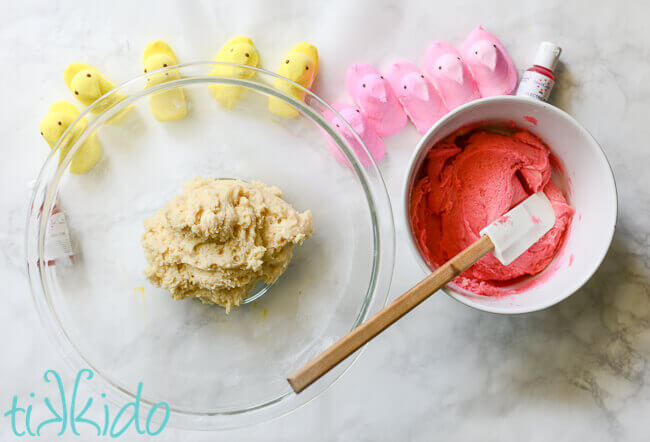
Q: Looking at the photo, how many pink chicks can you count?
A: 5